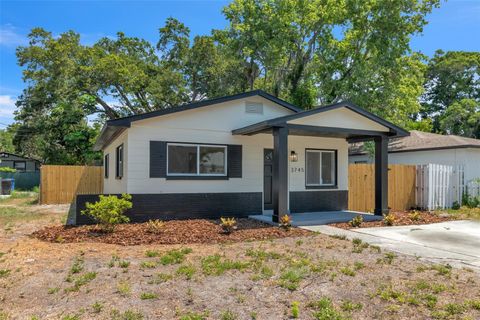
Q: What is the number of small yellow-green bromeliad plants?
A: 6